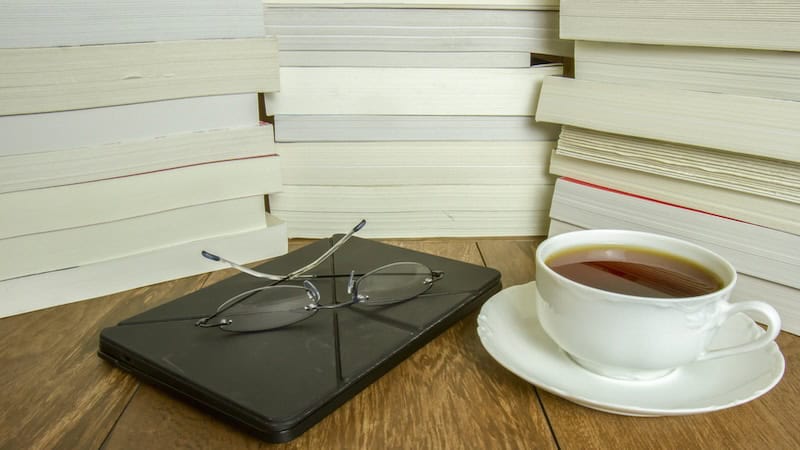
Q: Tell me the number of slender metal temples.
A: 2